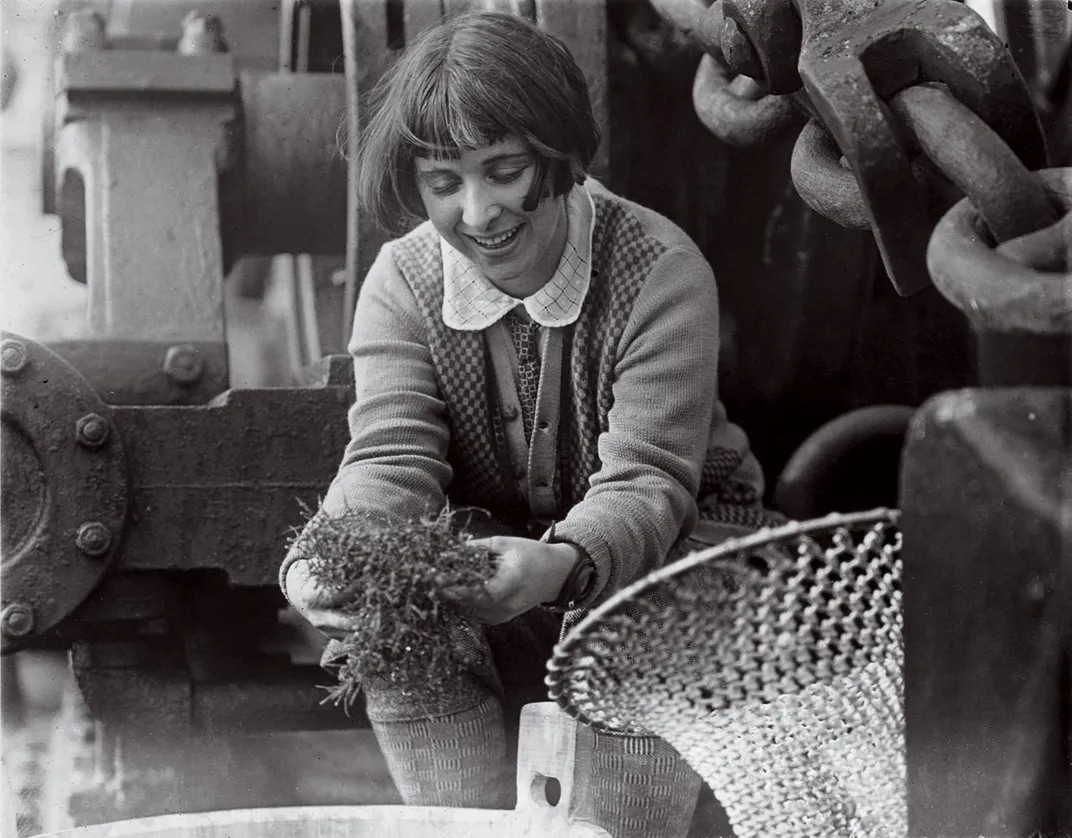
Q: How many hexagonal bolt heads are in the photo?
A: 5